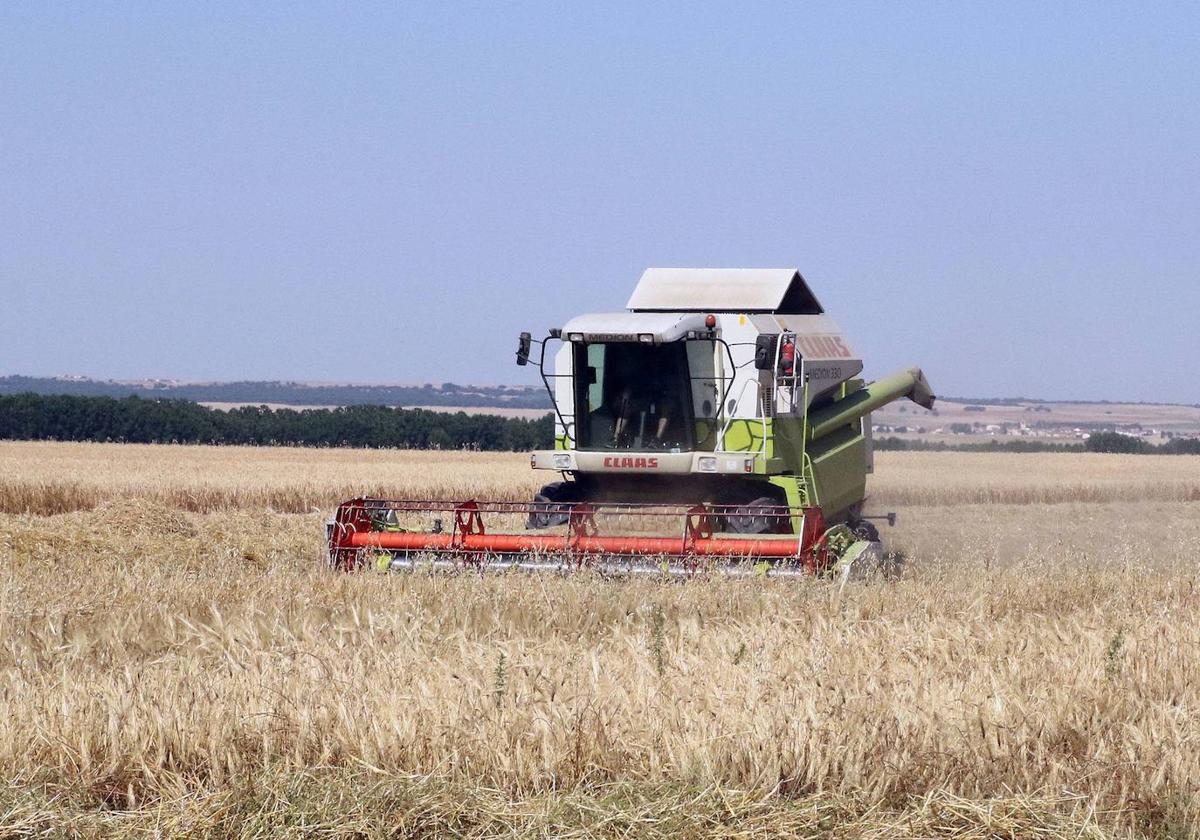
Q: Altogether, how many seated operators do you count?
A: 1